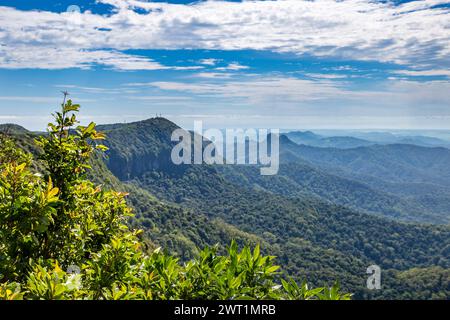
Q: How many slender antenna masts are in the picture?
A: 2